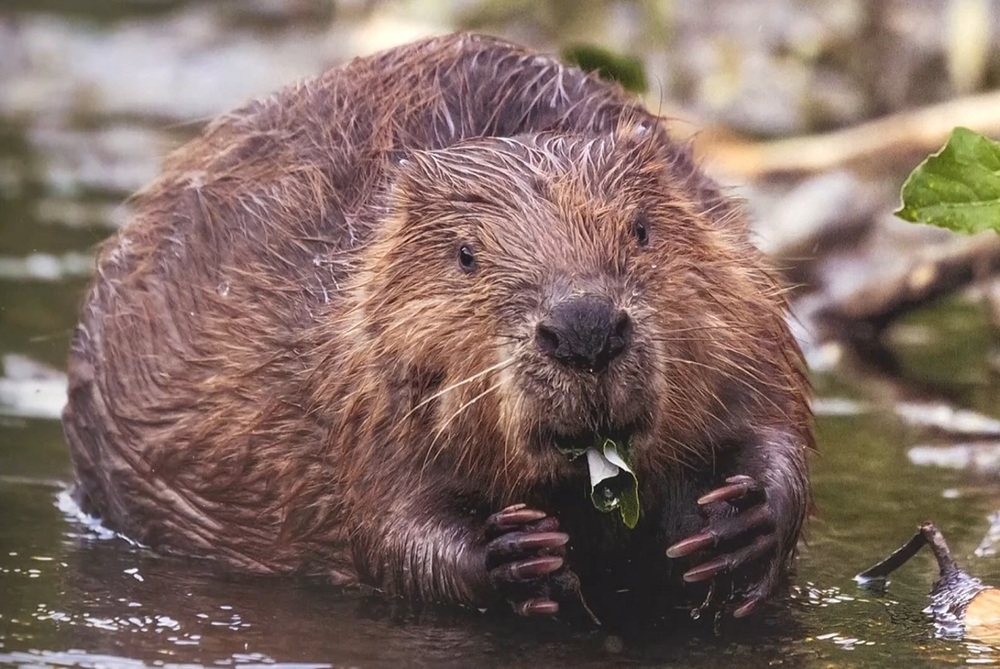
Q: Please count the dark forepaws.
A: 2